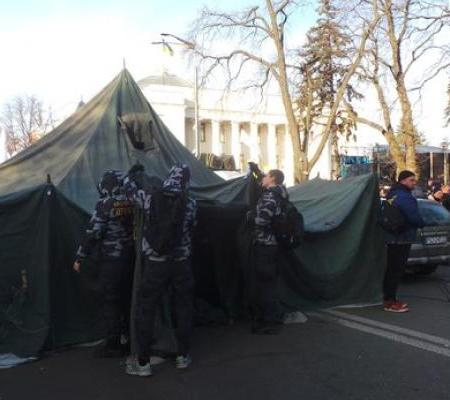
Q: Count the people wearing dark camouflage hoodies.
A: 3